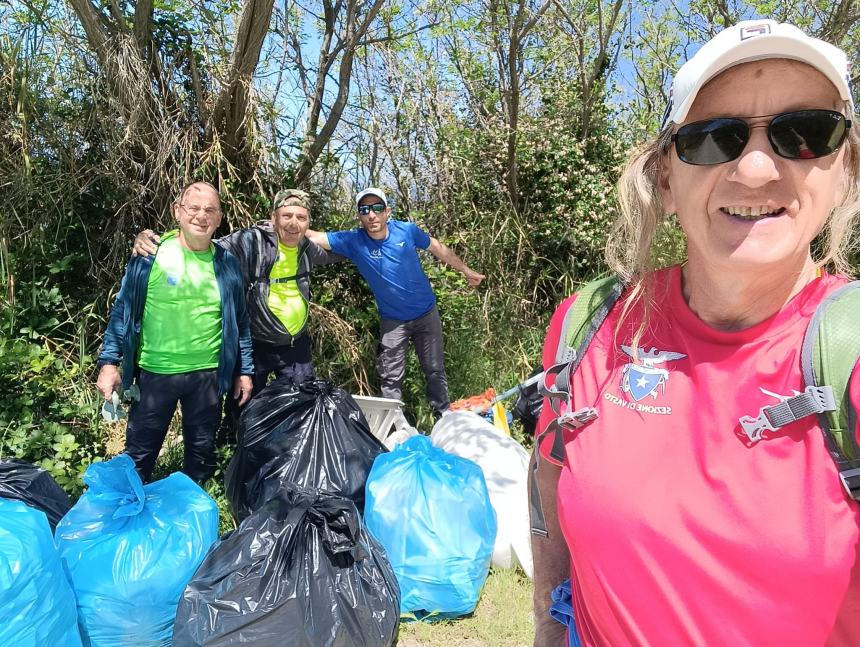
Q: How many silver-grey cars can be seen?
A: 0